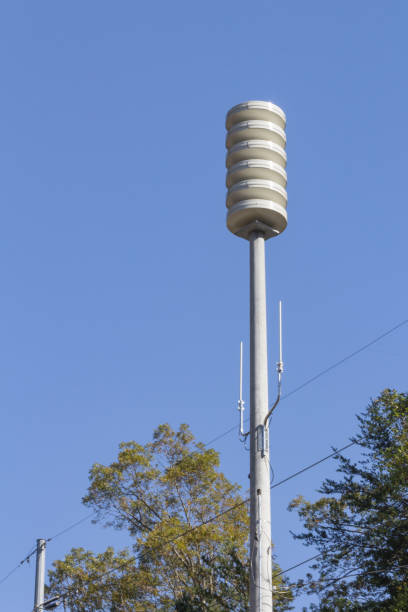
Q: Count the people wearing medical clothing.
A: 0